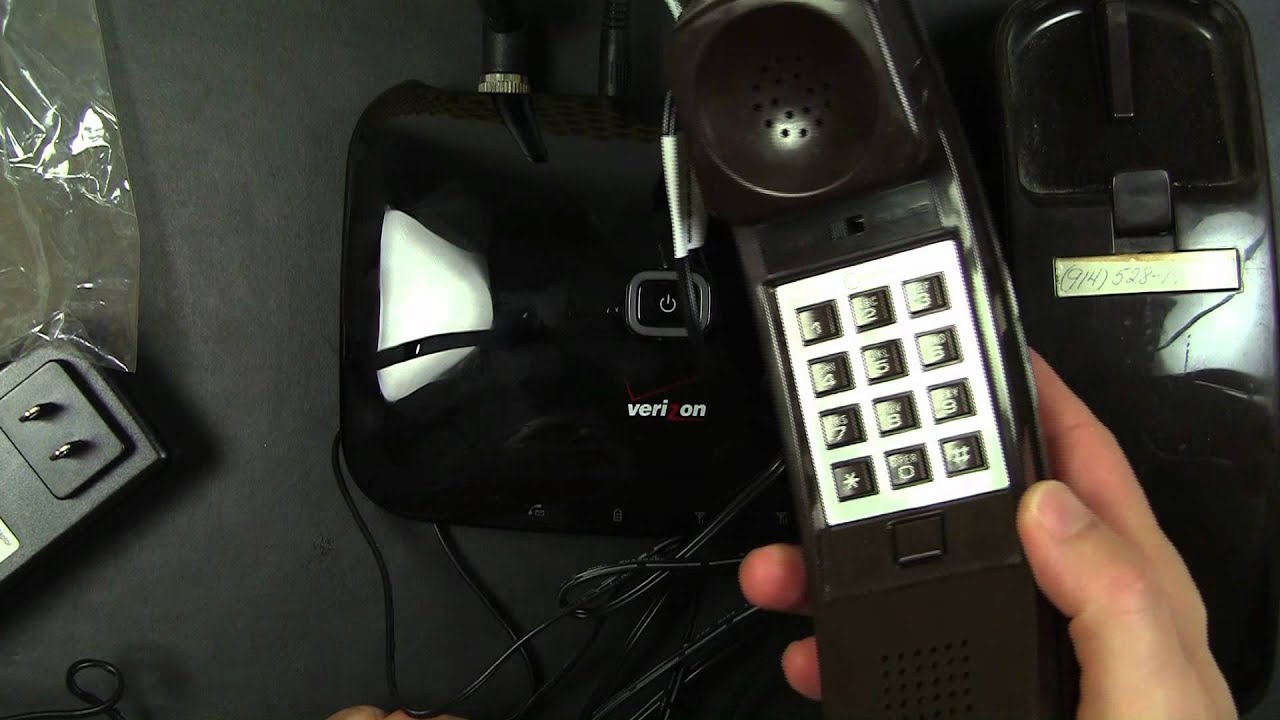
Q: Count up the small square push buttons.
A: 12